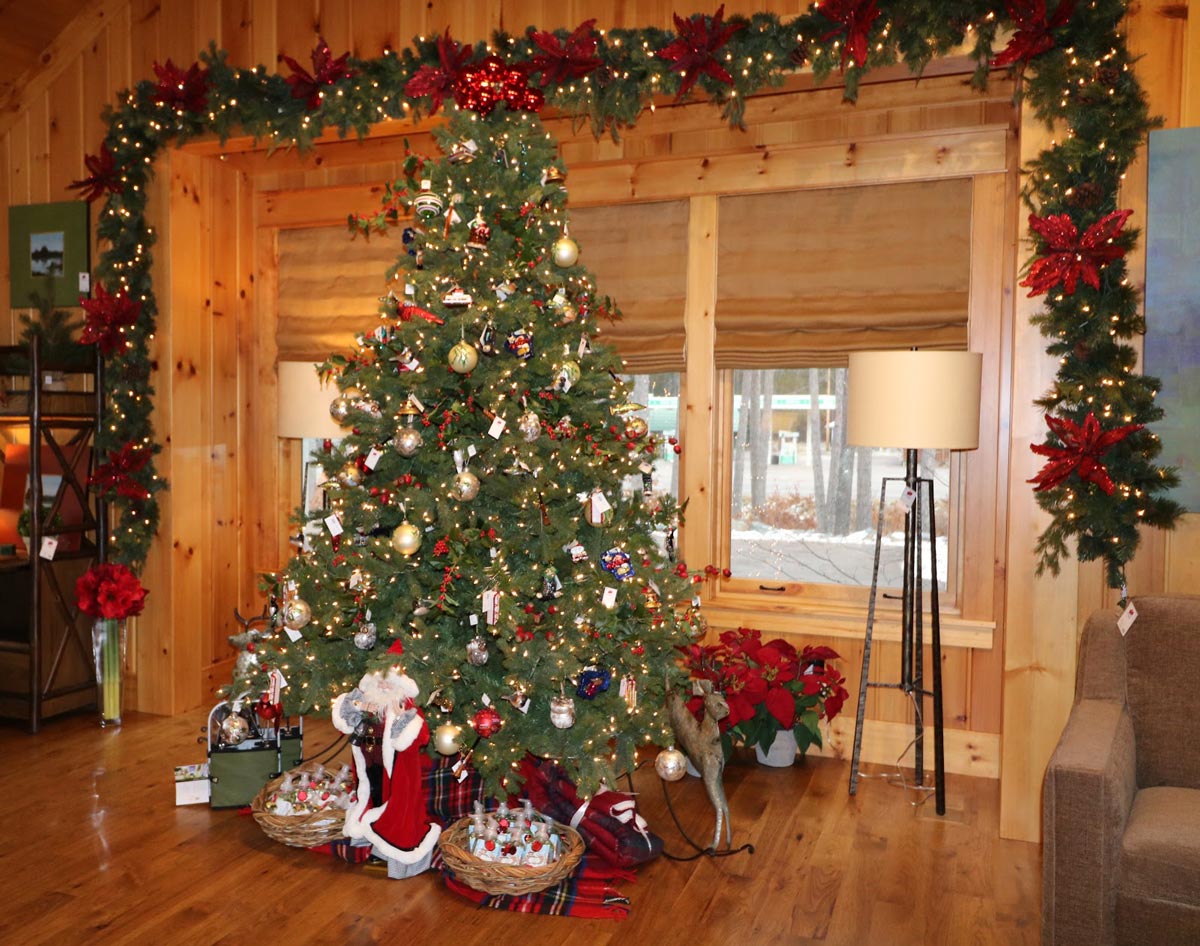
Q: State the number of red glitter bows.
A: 12